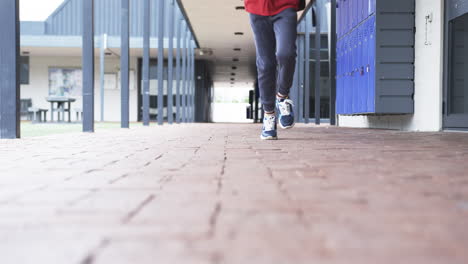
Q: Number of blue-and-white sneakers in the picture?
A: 2